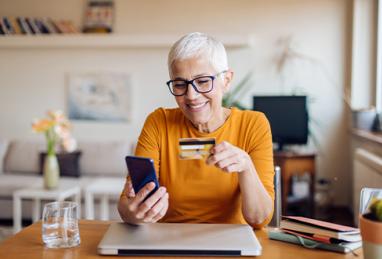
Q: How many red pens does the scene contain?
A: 1